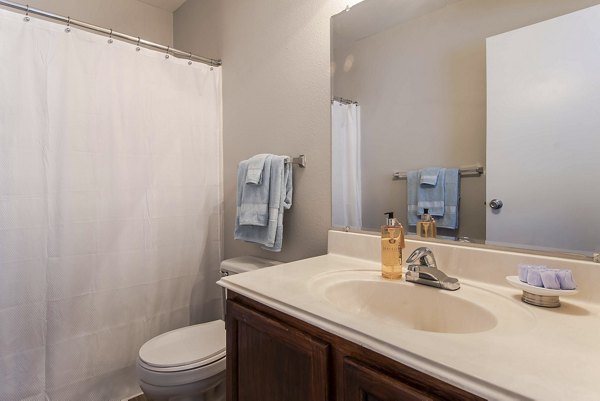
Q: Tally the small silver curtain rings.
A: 7